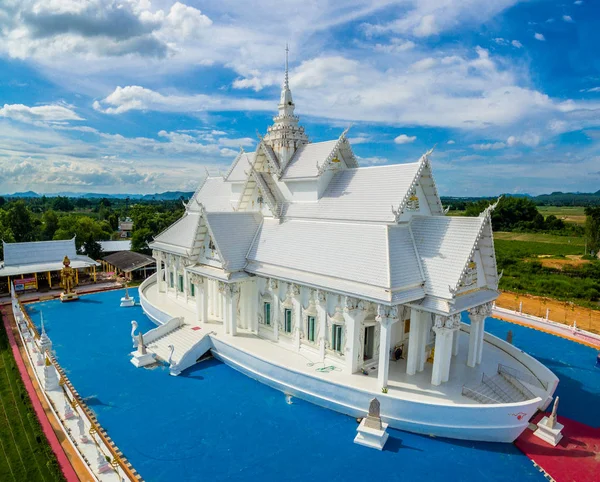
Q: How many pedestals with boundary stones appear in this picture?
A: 4